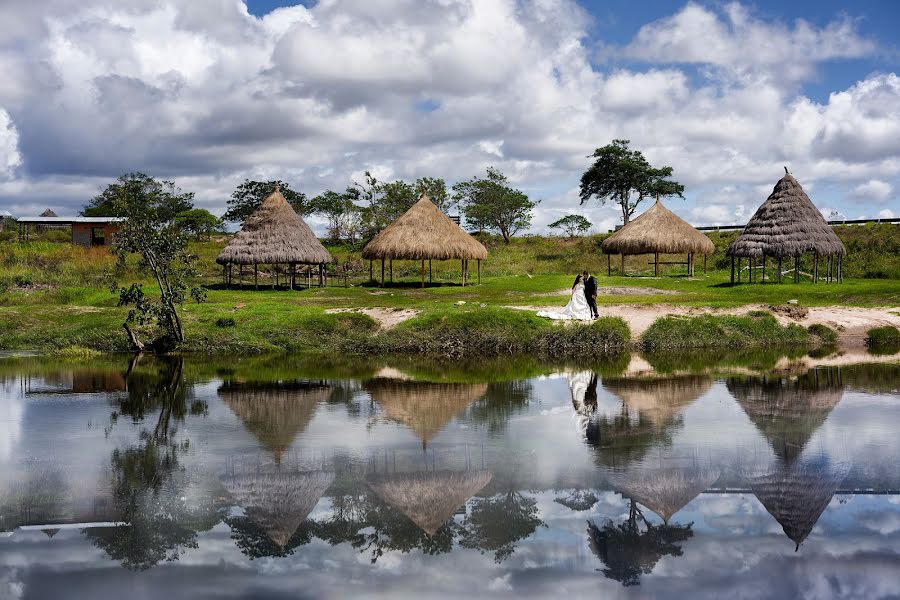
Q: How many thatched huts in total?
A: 4